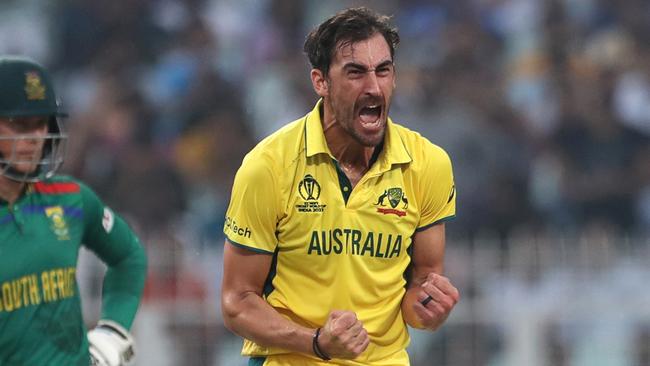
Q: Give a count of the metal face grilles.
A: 1